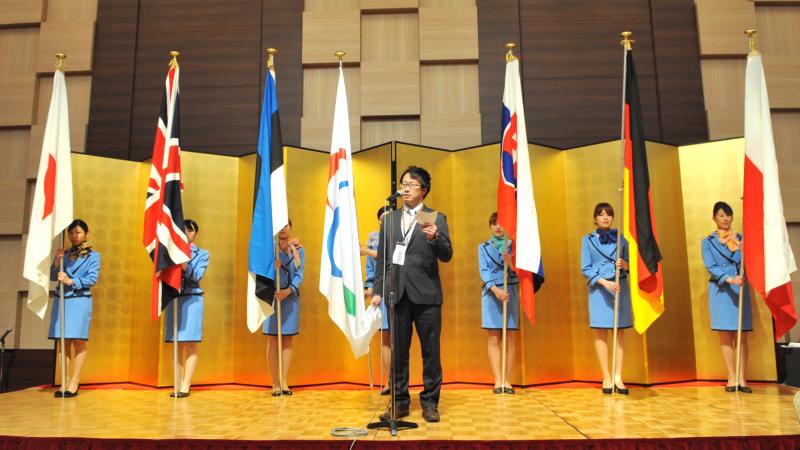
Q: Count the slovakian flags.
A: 1